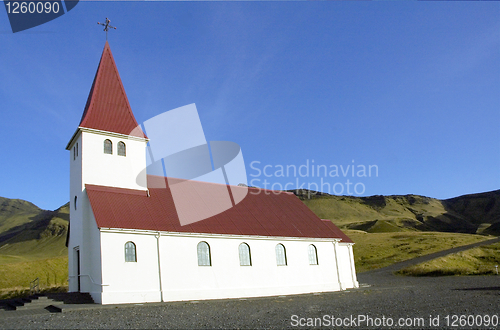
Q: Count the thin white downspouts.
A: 3